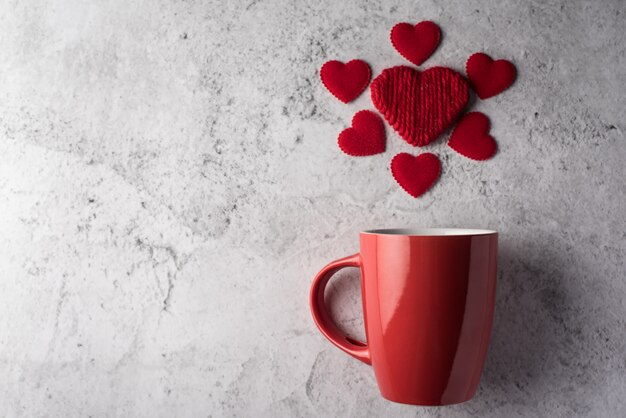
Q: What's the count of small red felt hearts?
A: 6